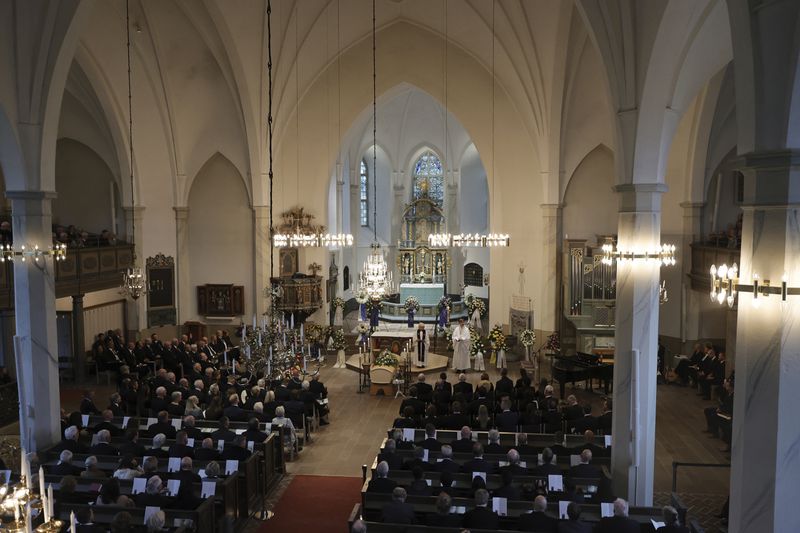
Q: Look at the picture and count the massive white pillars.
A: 3